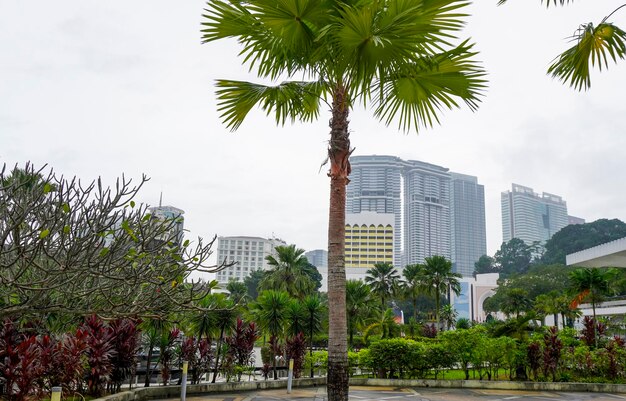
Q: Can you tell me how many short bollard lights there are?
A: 3